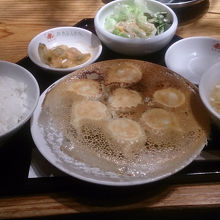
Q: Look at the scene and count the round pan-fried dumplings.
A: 7